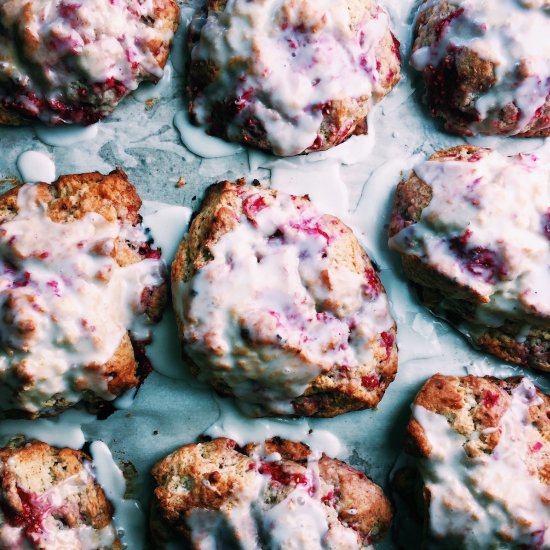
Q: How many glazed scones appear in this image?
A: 9